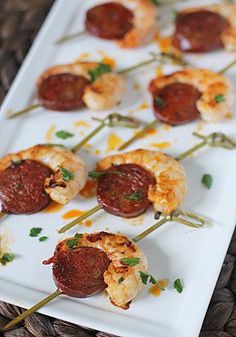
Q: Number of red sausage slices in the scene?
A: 7